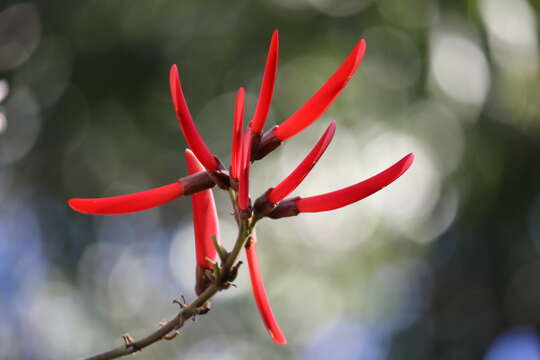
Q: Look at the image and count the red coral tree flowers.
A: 10